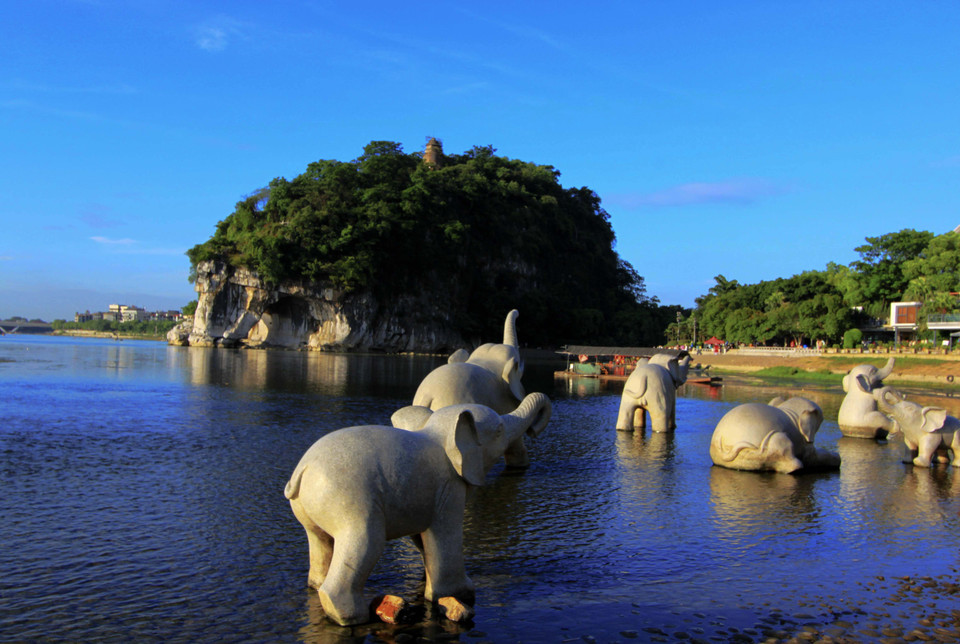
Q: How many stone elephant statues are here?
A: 6